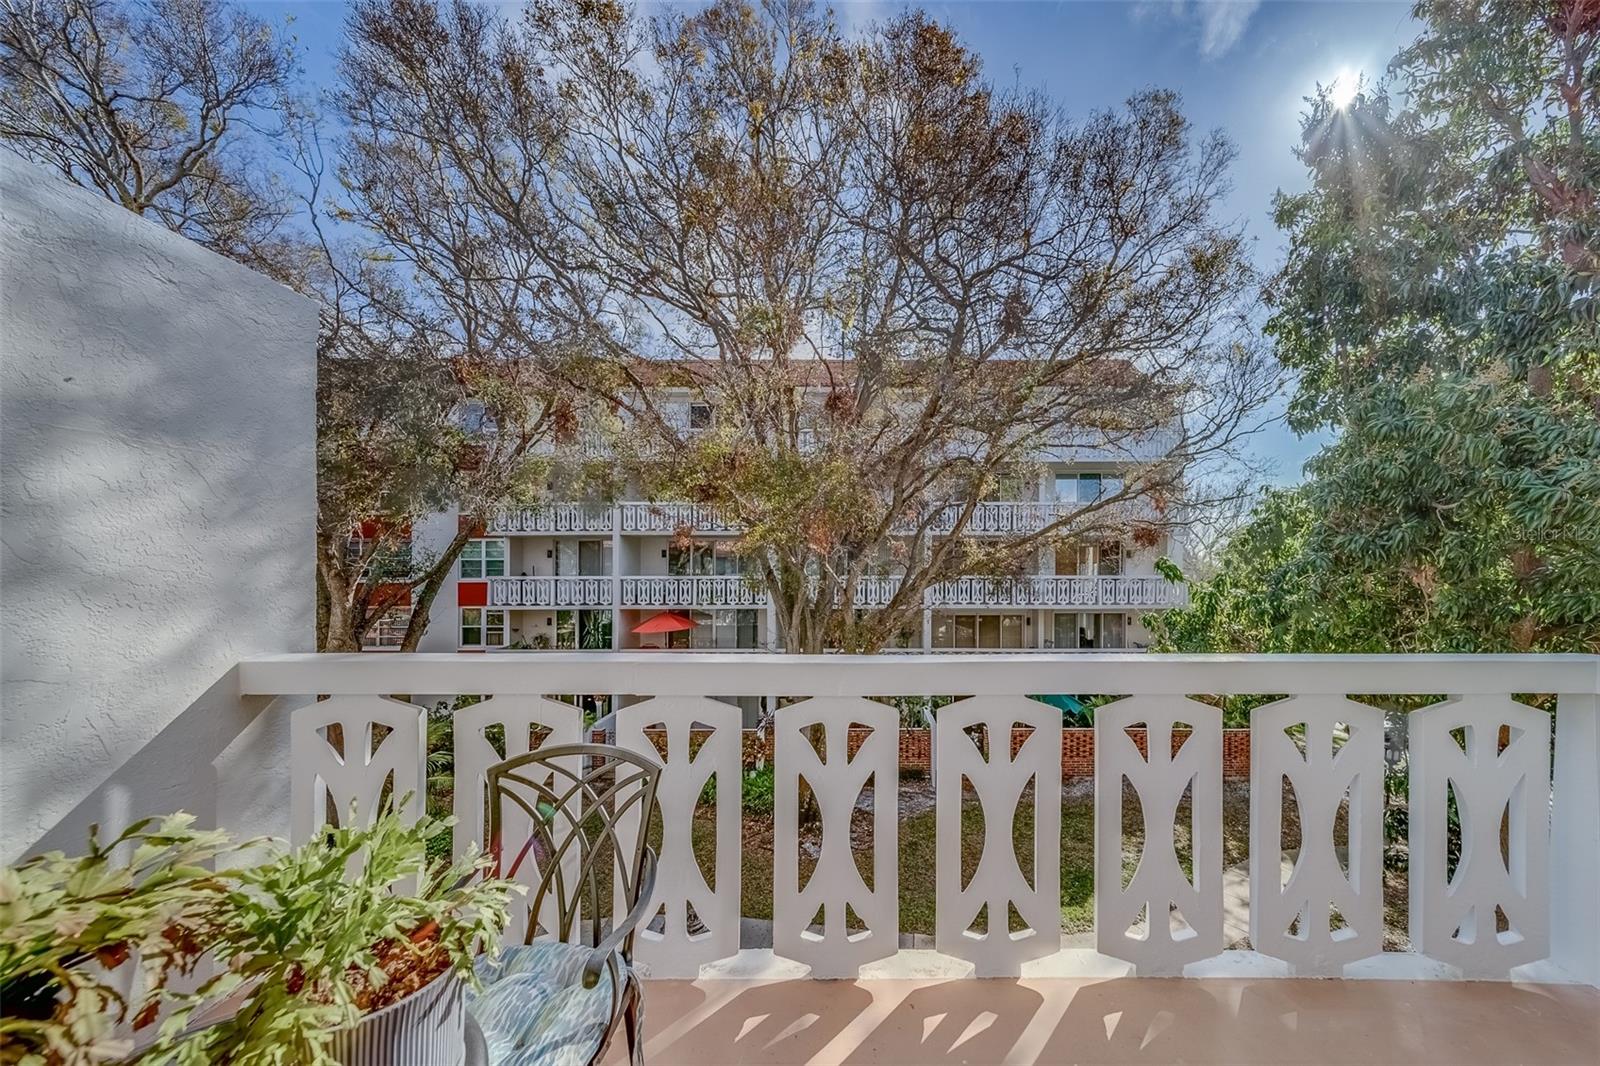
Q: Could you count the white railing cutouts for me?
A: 8